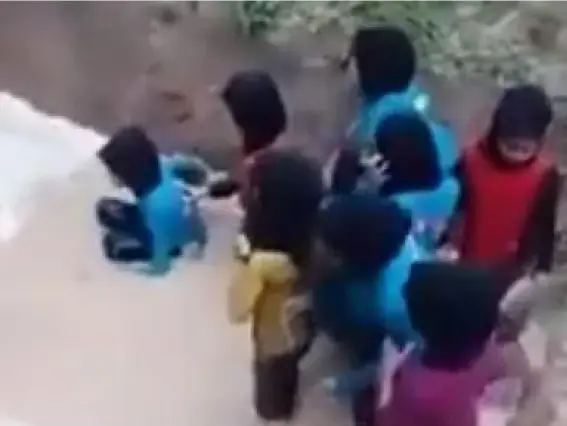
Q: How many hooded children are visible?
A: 8